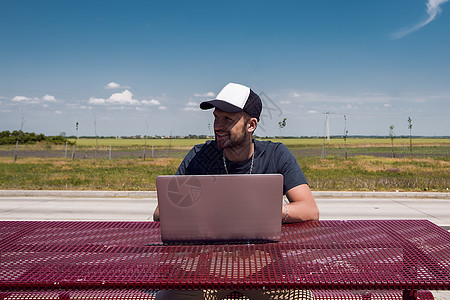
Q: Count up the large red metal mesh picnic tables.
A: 1